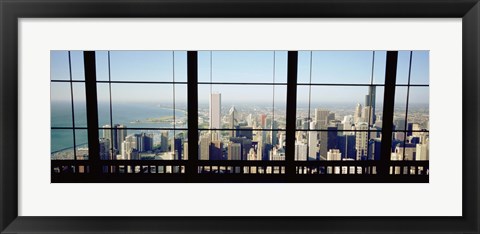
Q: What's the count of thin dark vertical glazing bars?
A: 8